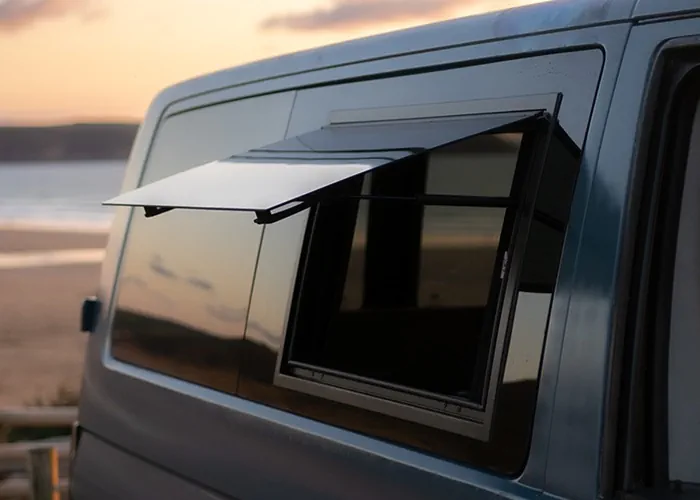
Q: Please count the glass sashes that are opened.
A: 1